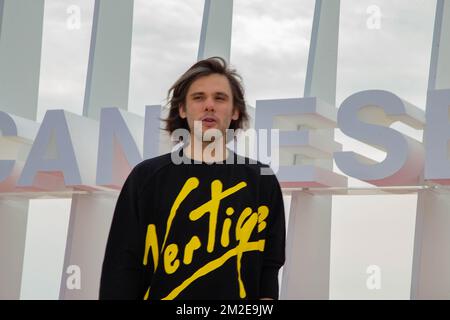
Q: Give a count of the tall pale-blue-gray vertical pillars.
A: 5